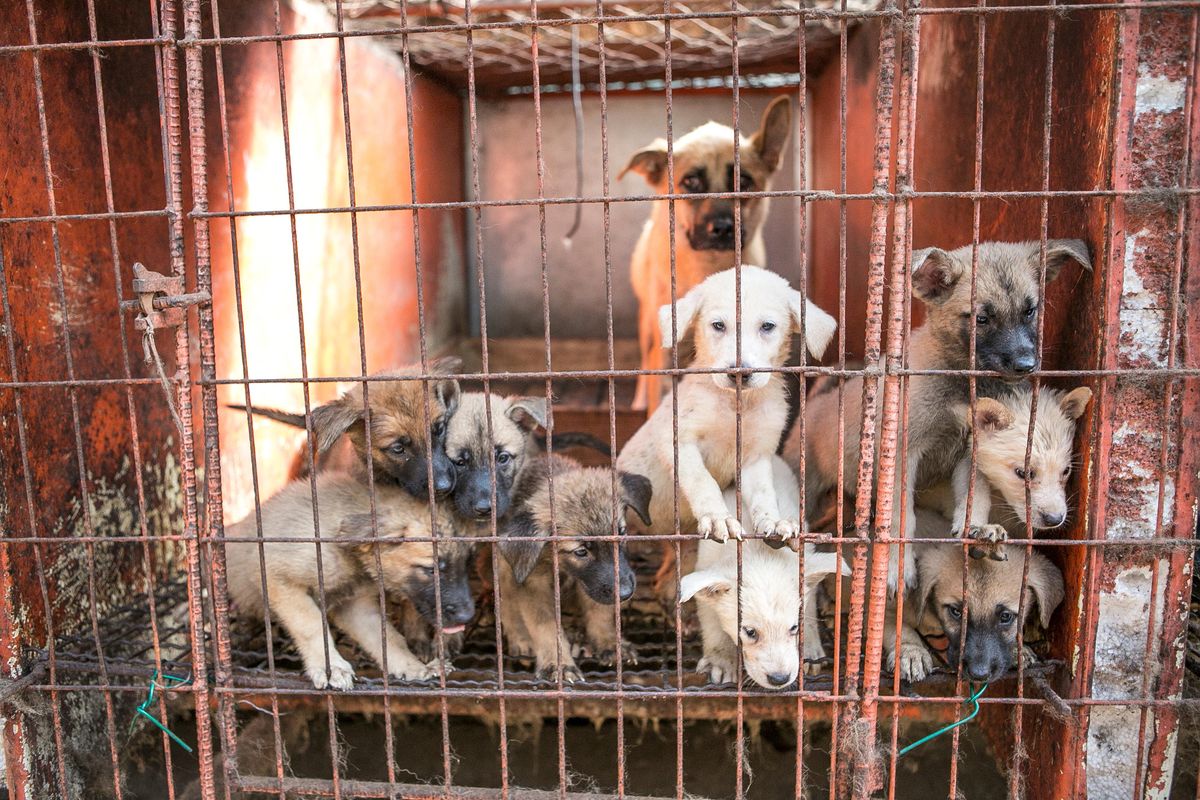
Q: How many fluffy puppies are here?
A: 9